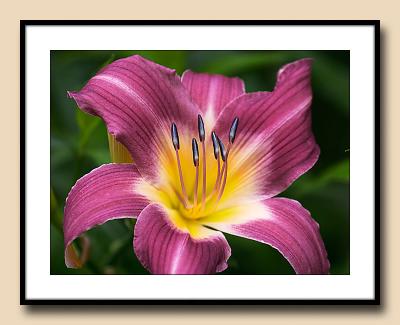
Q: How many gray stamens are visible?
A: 6